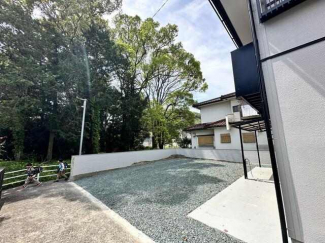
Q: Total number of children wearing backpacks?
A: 2